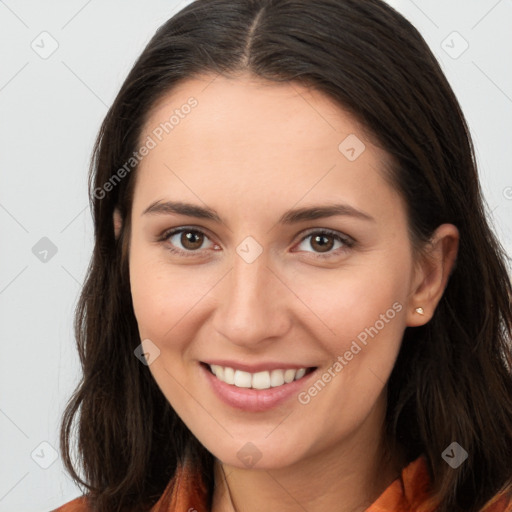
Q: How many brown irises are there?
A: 2